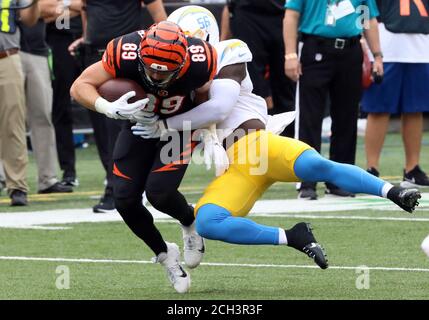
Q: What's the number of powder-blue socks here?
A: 2